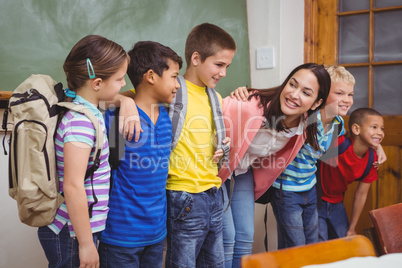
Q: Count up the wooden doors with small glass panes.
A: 1